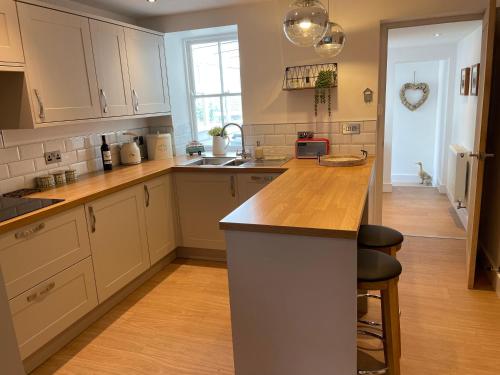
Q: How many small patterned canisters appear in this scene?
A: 3